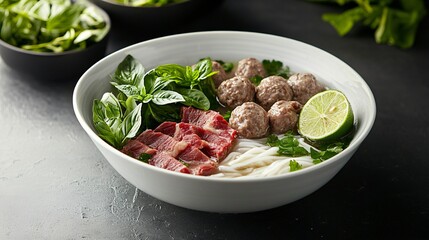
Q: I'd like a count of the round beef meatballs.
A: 7